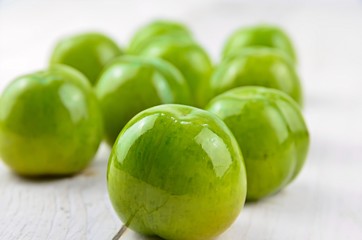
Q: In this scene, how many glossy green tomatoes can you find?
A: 9